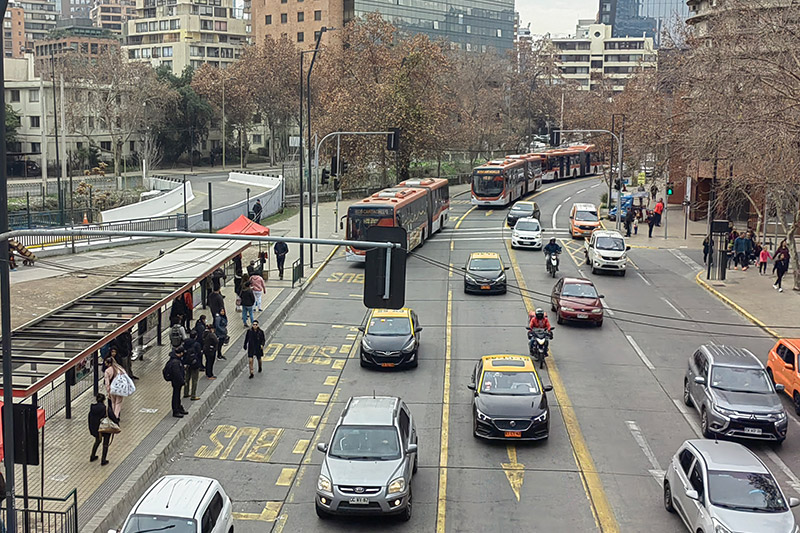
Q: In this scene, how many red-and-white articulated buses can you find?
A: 3